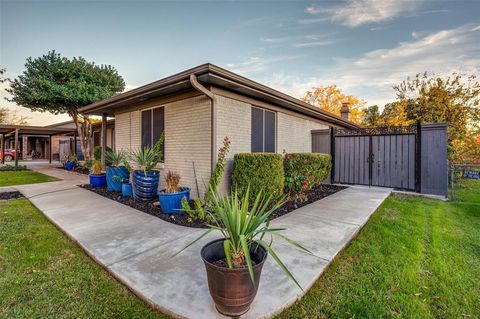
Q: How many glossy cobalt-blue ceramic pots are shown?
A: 6